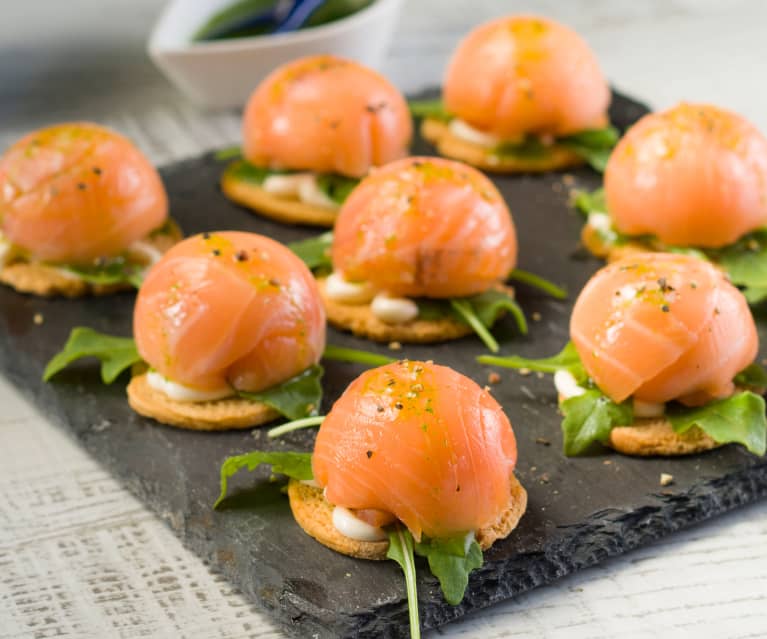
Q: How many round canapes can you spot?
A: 8